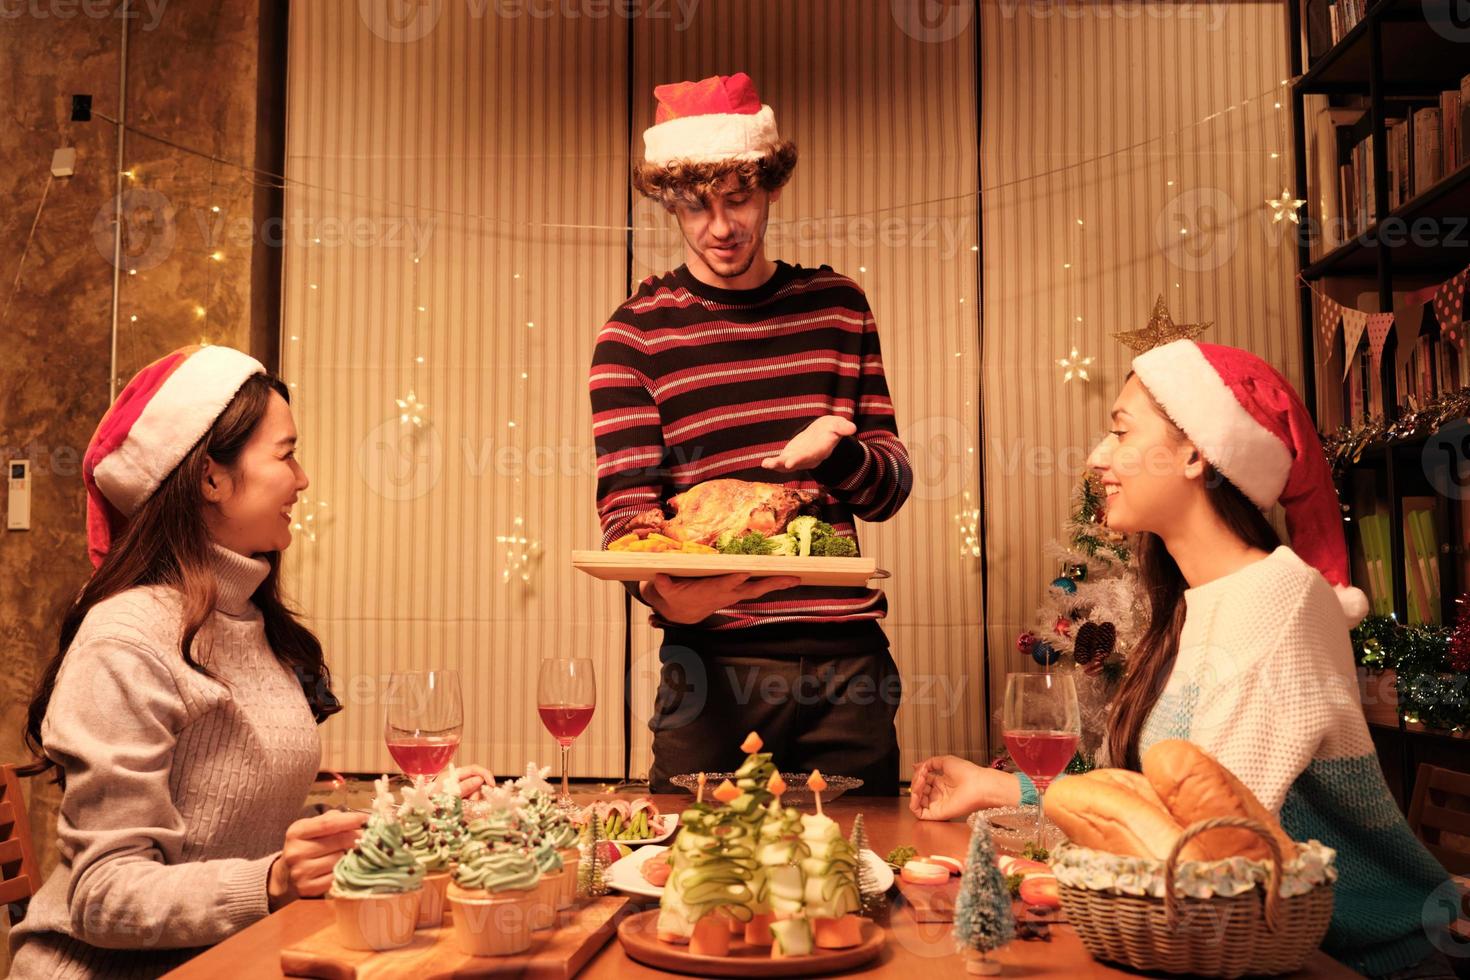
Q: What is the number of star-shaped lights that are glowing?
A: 6